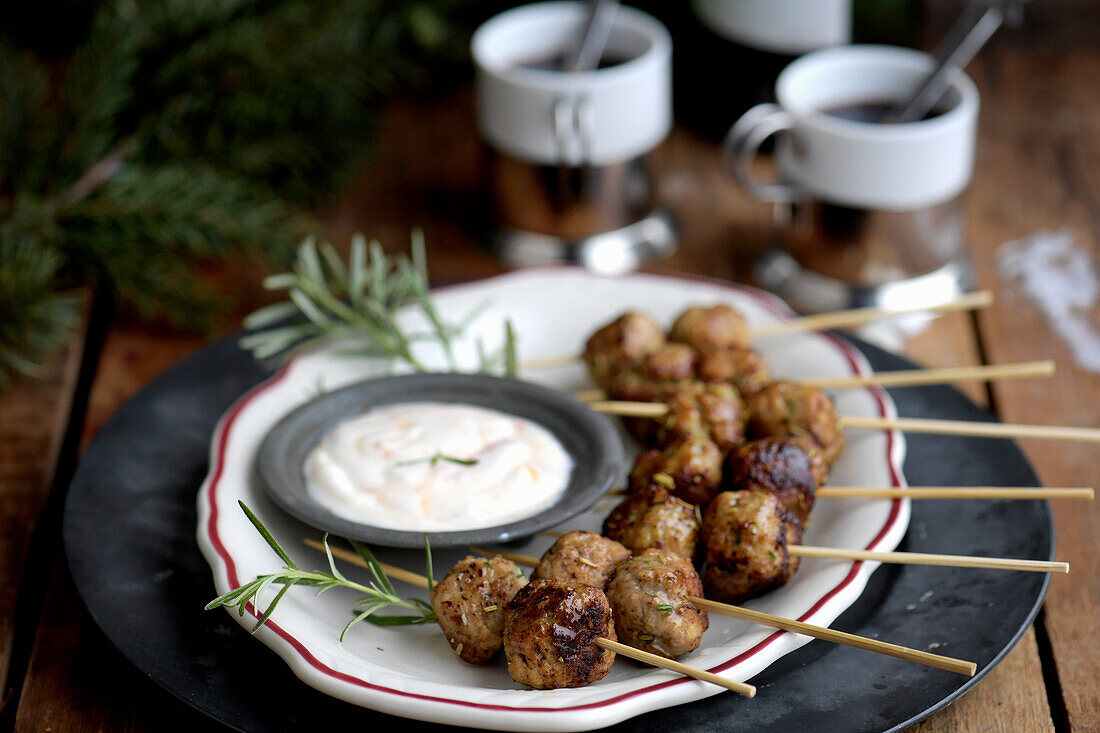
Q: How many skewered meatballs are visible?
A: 14